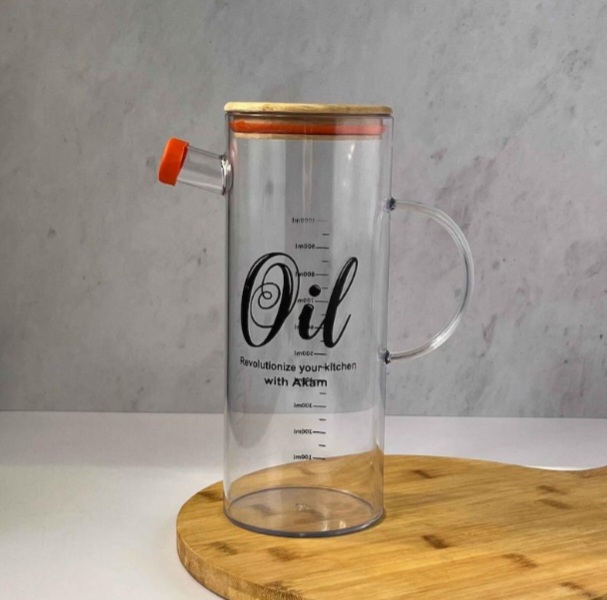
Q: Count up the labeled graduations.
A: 10